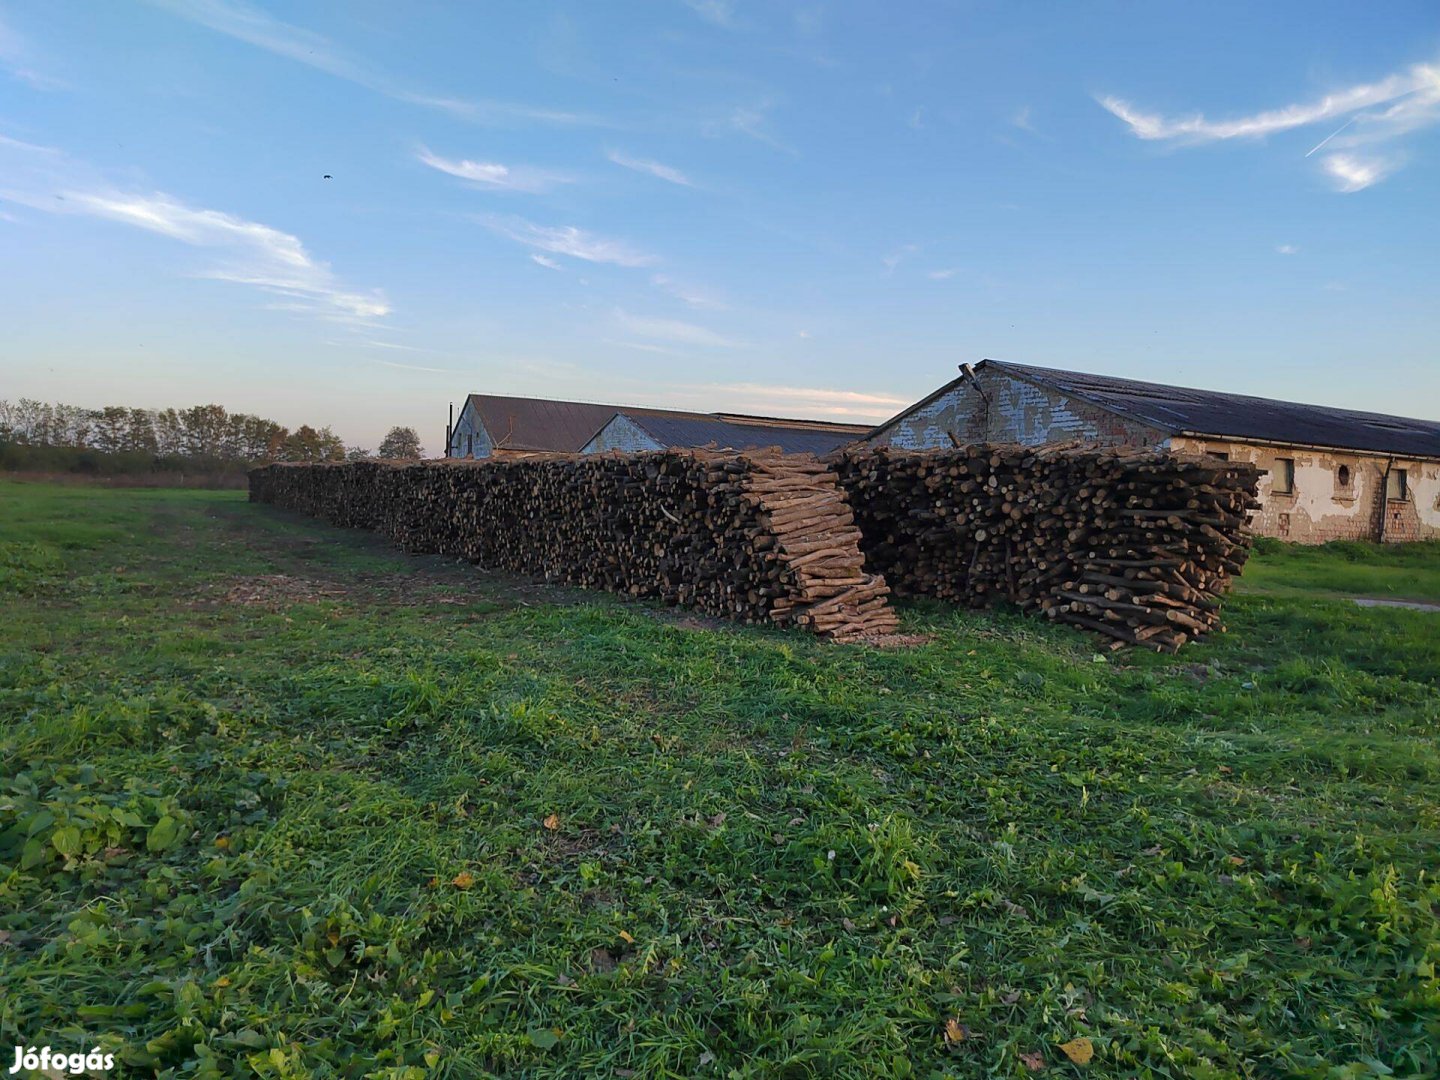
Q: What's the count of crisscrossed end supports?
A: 1